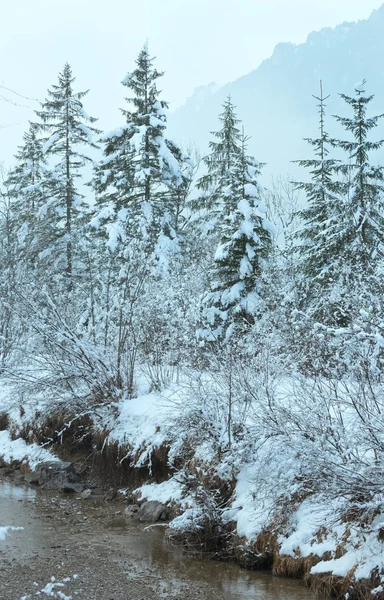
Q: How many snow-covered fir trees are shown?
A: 7